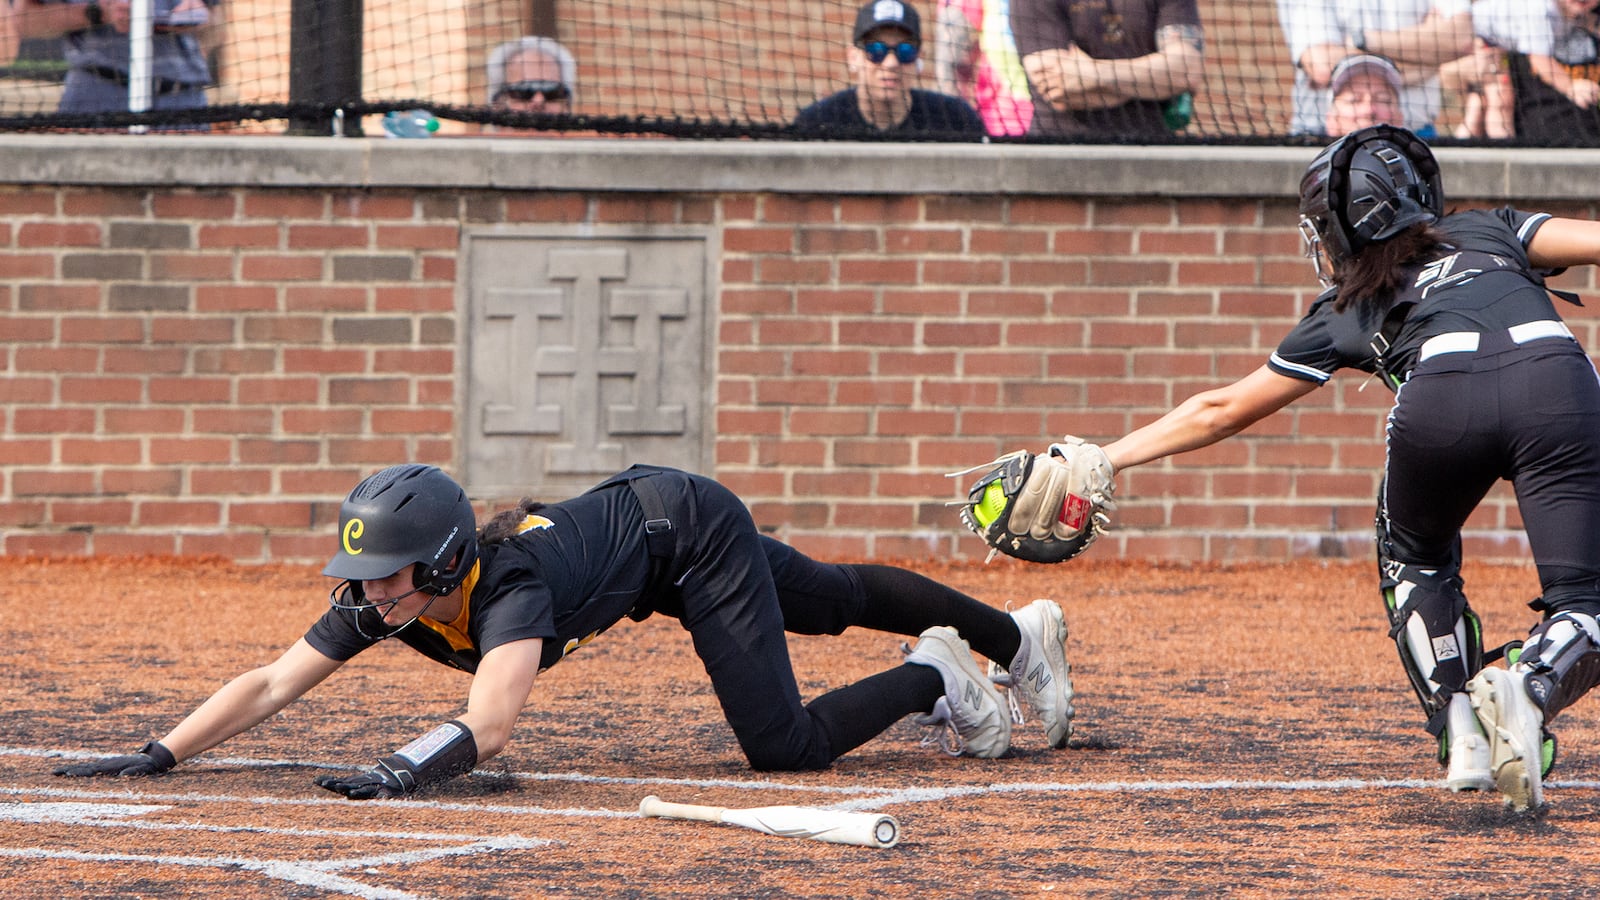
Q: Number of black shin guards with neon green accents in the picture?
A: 2